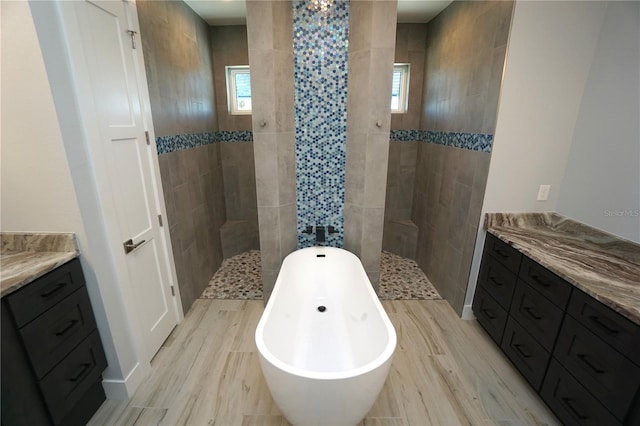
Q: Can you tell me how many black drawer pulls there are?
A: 12